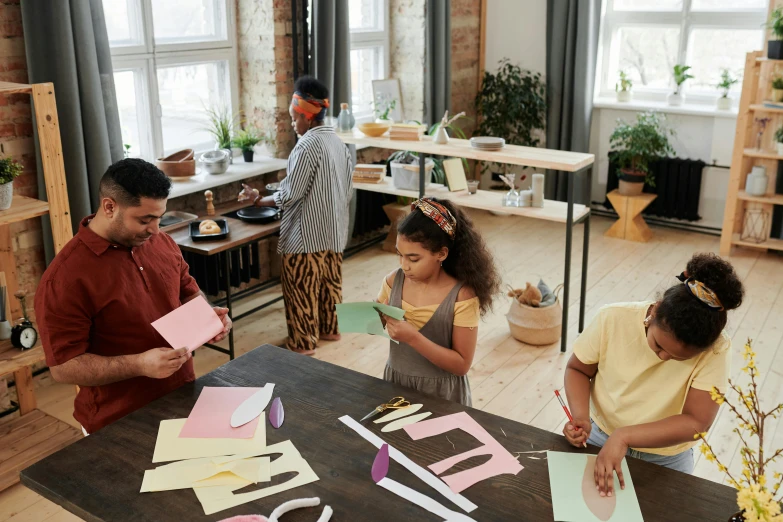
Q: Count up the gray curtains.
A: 4